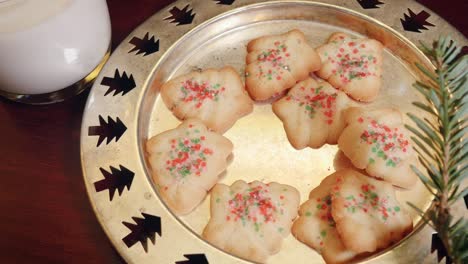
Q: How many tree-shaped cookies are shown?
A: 9